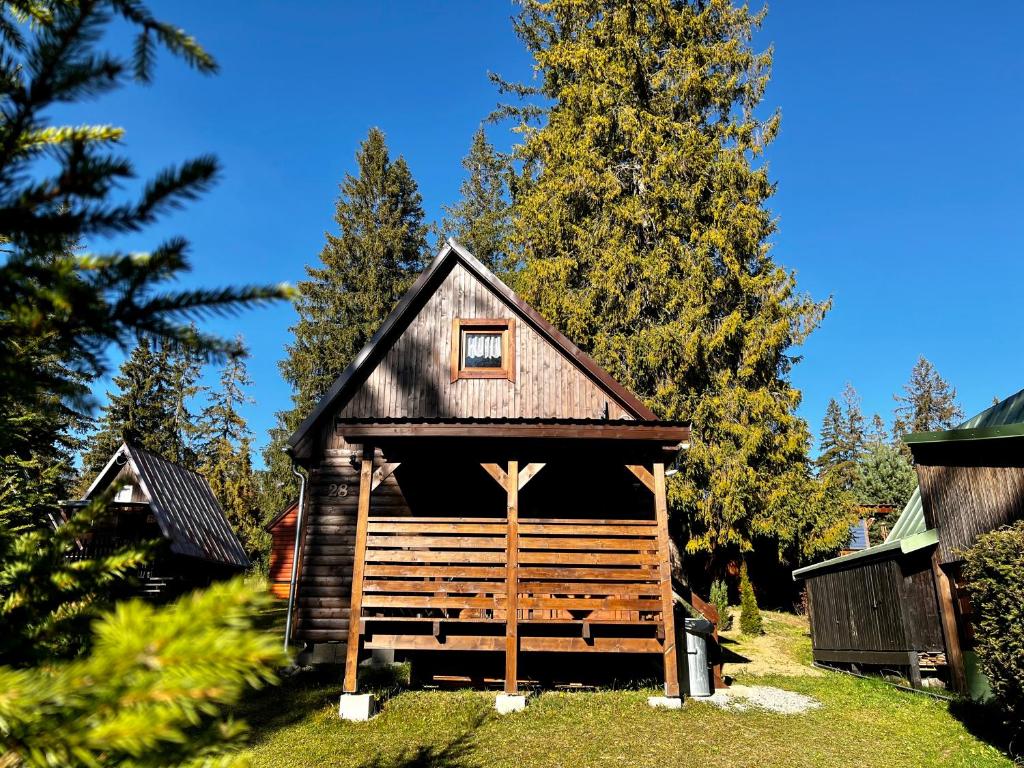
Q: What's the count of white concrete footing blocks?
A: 3